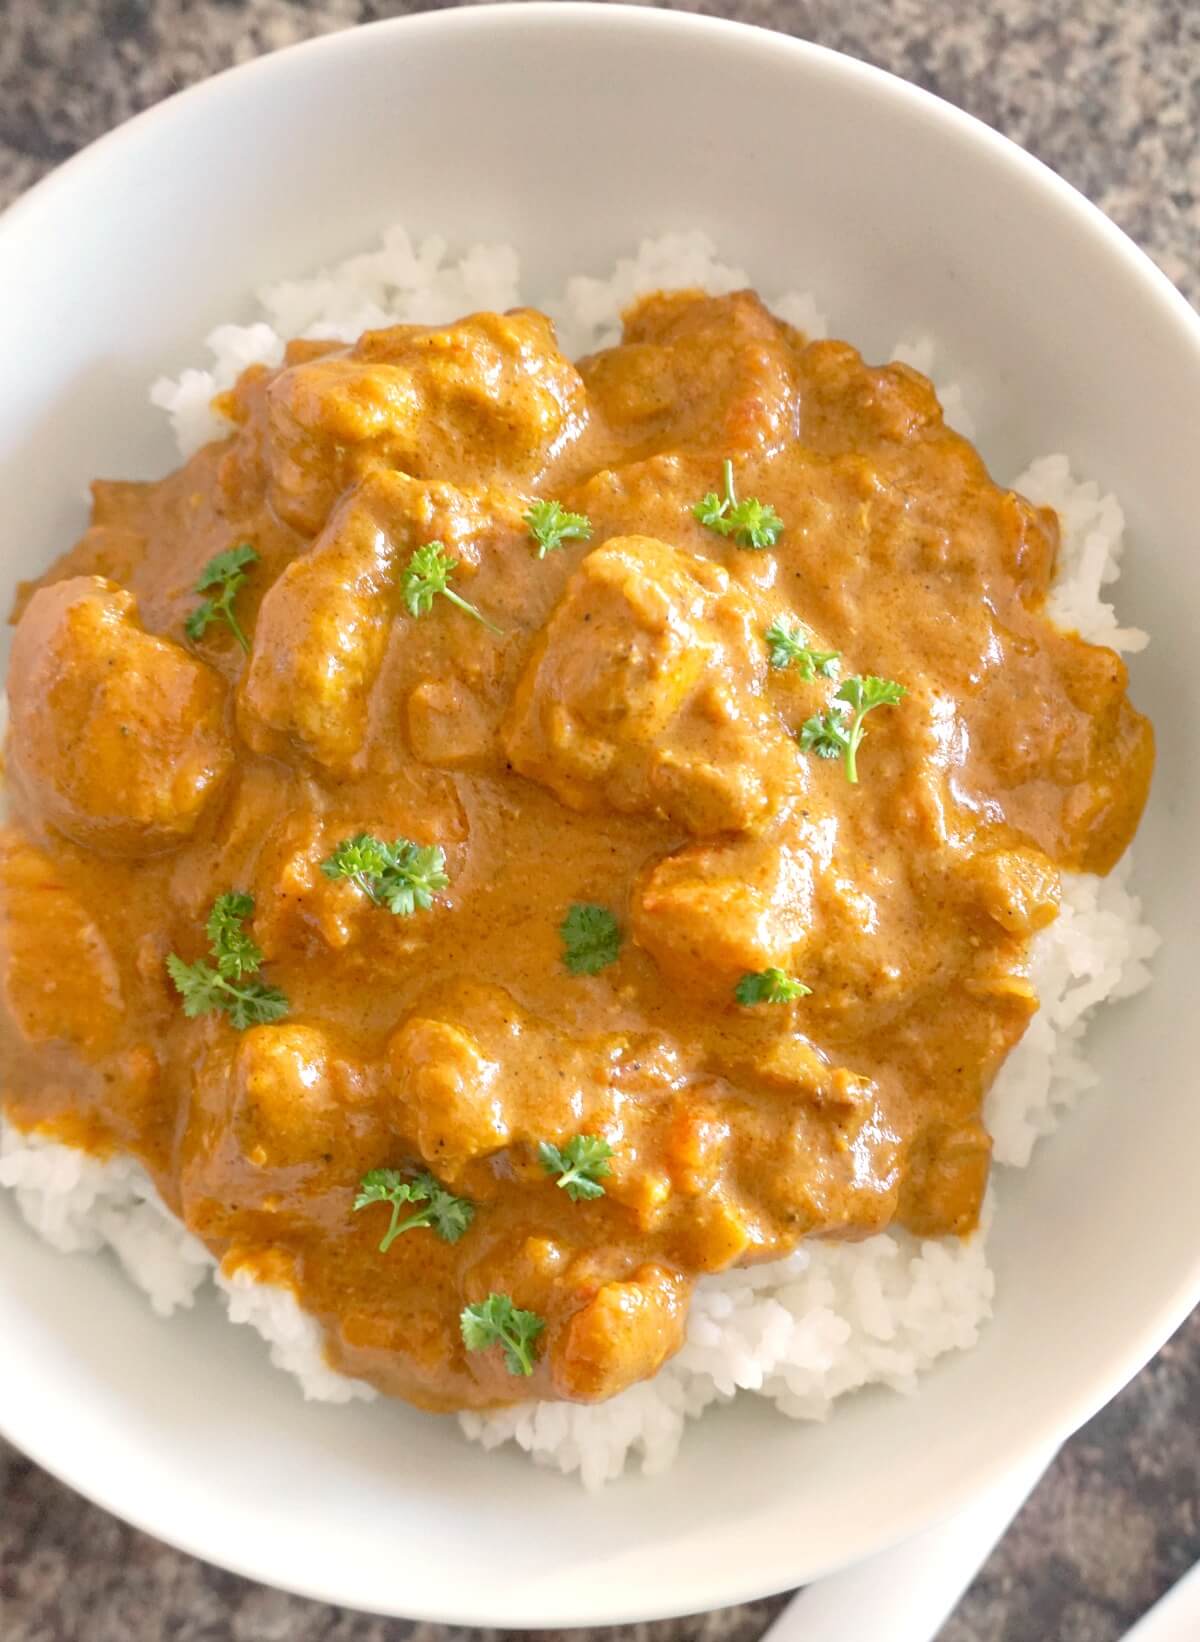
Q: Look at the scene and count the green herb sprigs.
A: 13